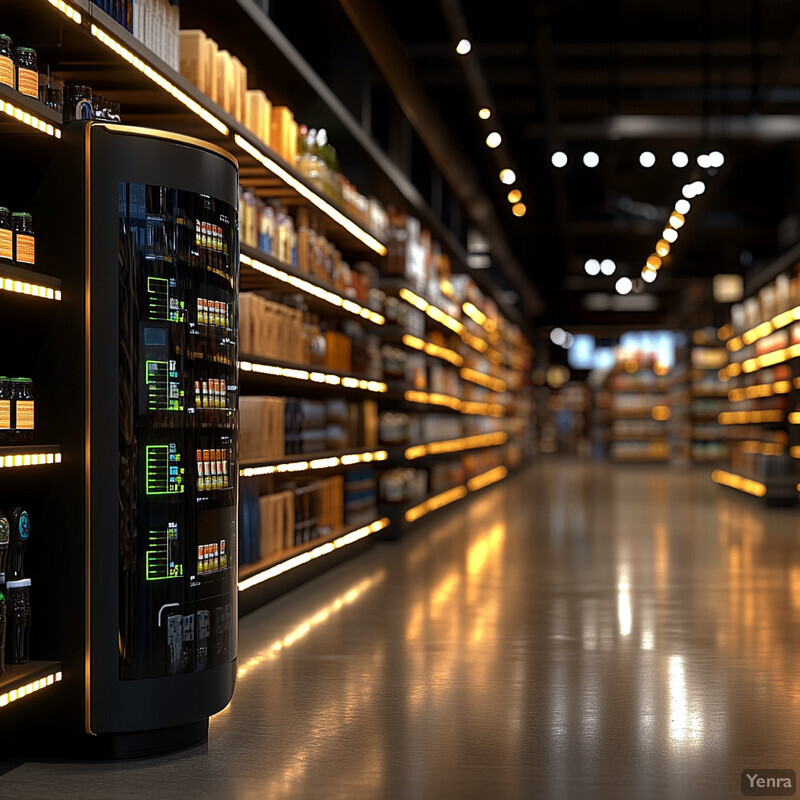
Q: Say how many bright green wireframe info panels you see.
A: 4